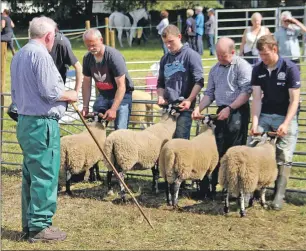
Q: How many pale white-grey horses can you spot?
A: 1